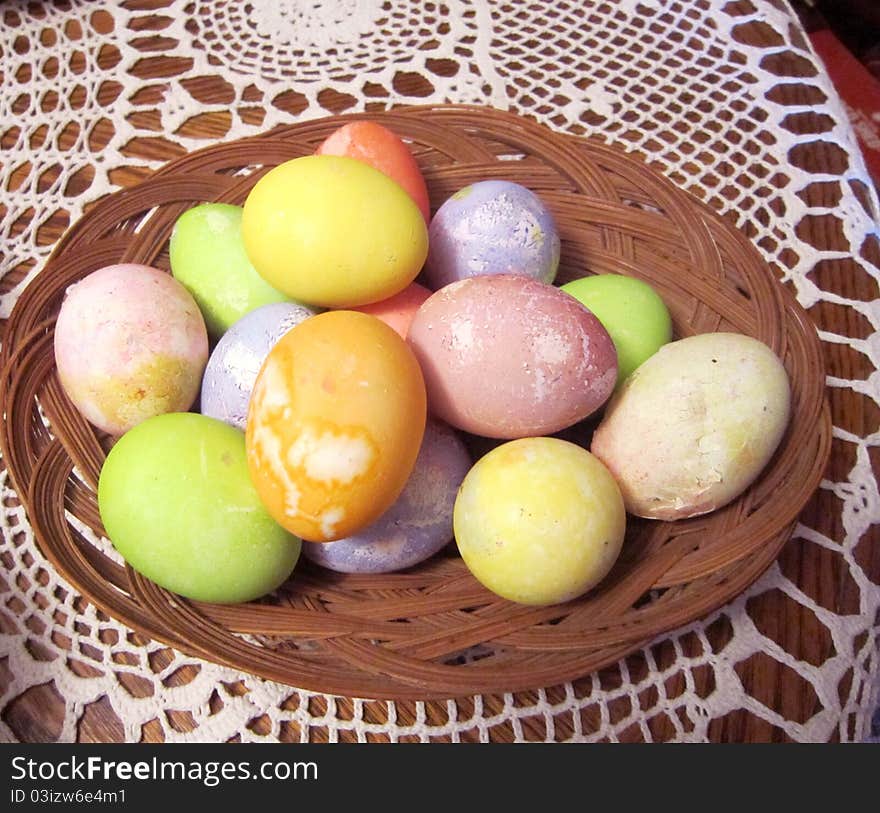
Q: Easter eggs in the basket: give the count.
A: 14